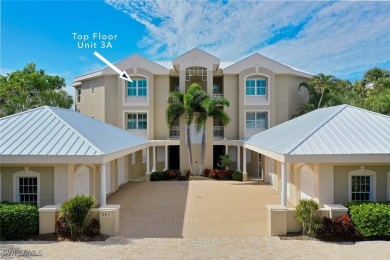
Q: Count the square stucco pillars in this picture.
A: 4